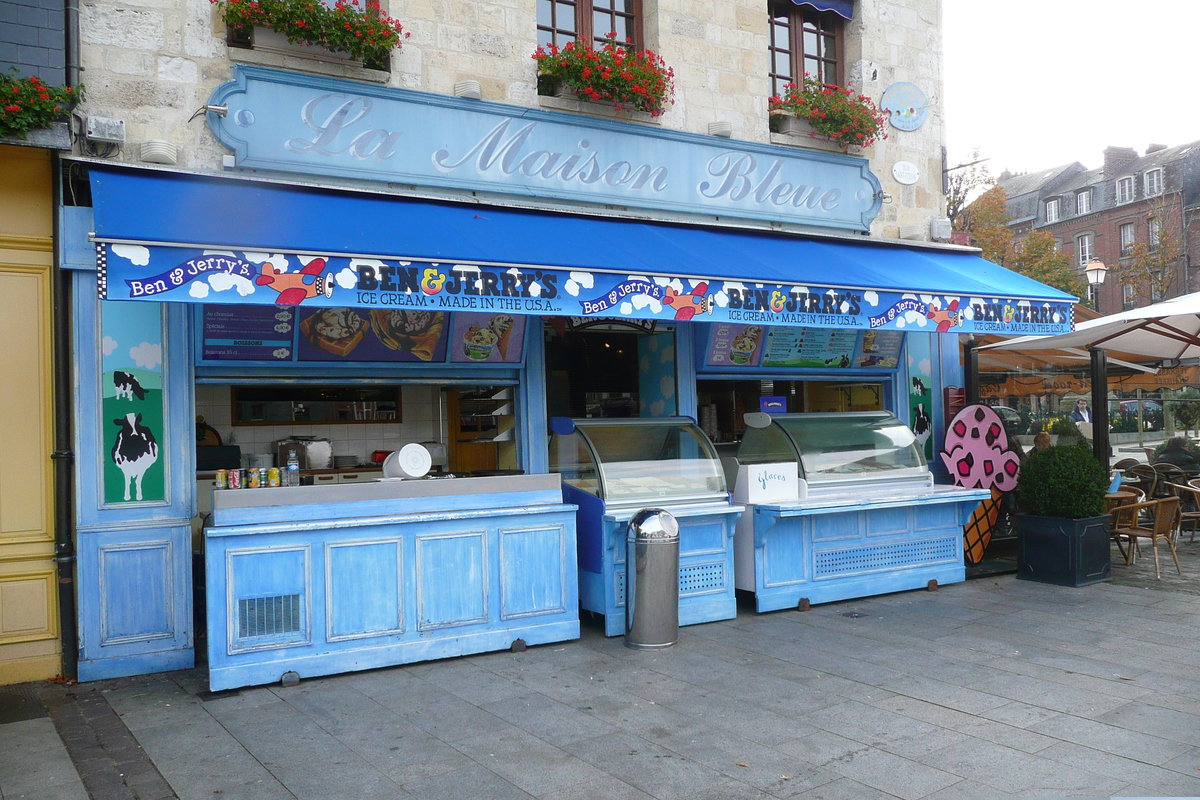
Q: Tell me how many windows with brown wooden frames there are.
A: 3